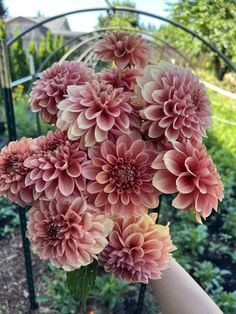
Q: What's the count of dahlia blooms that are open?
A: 11